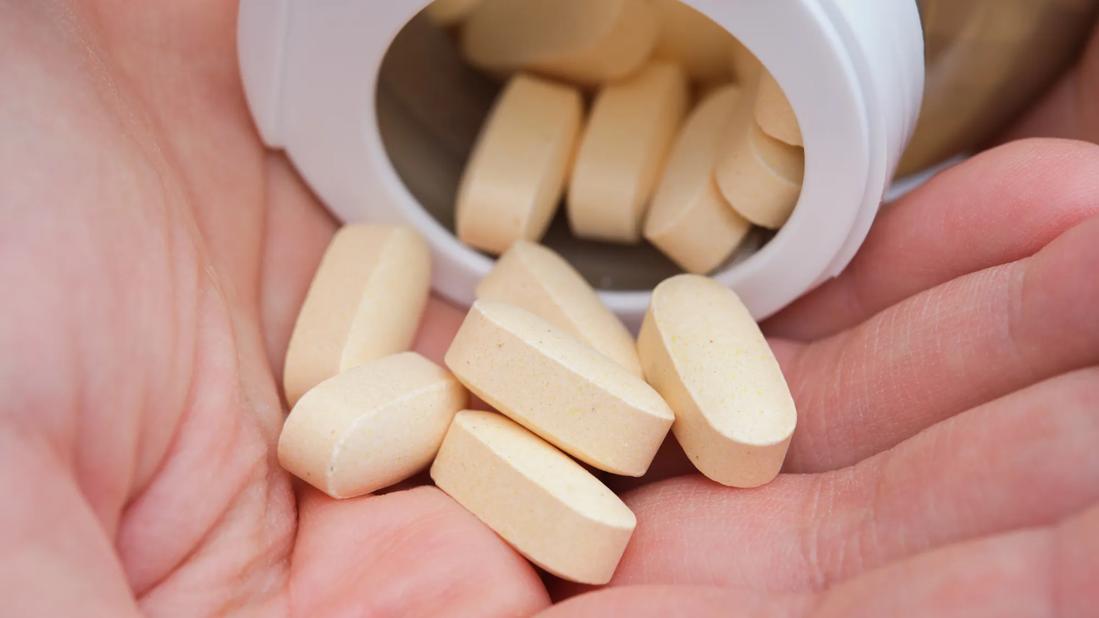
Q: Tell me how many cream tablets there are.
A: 14